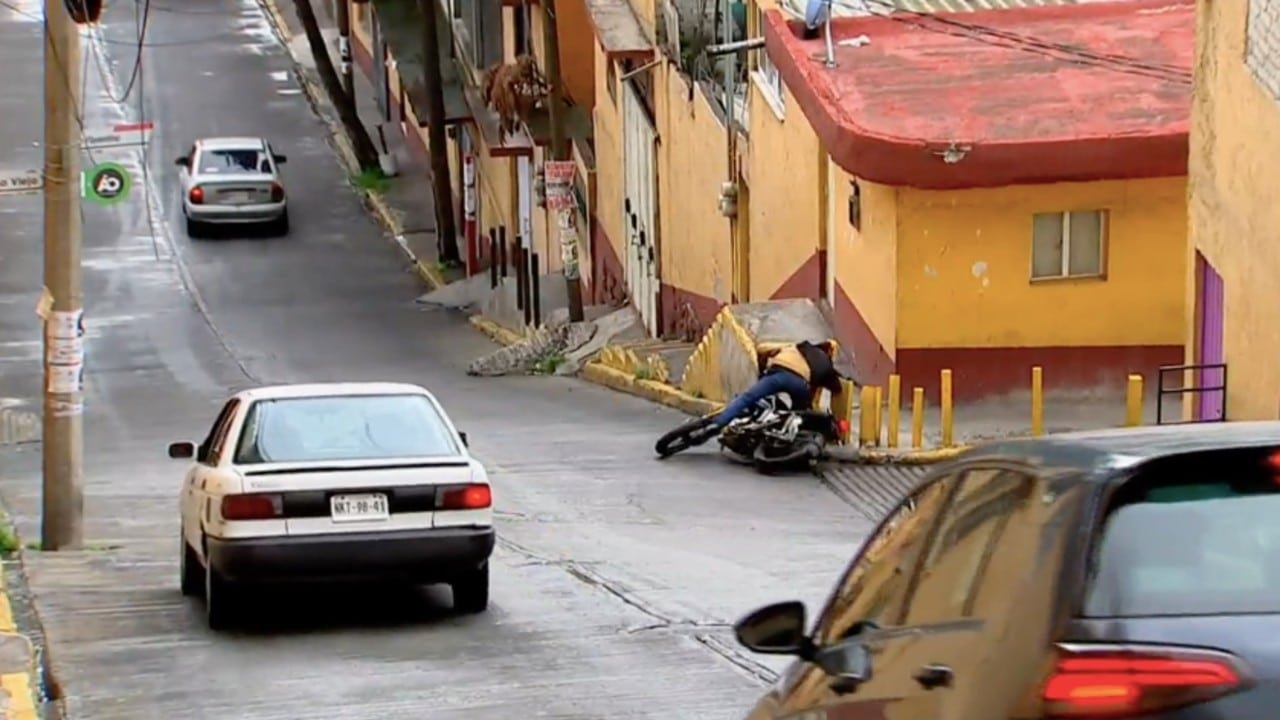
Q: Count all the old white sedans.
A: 1